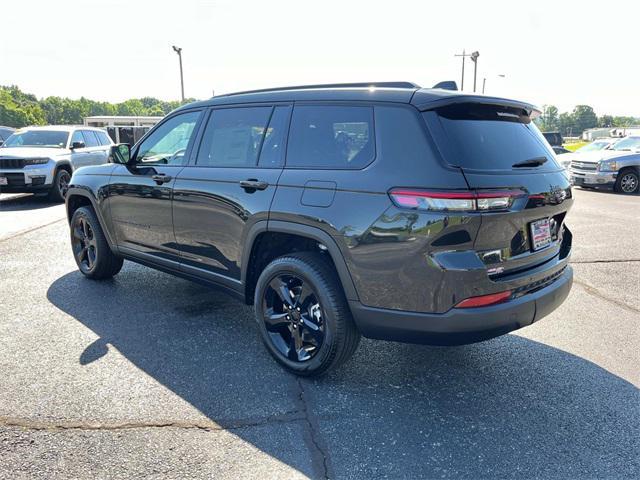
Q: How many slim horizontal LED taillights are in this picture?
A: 1